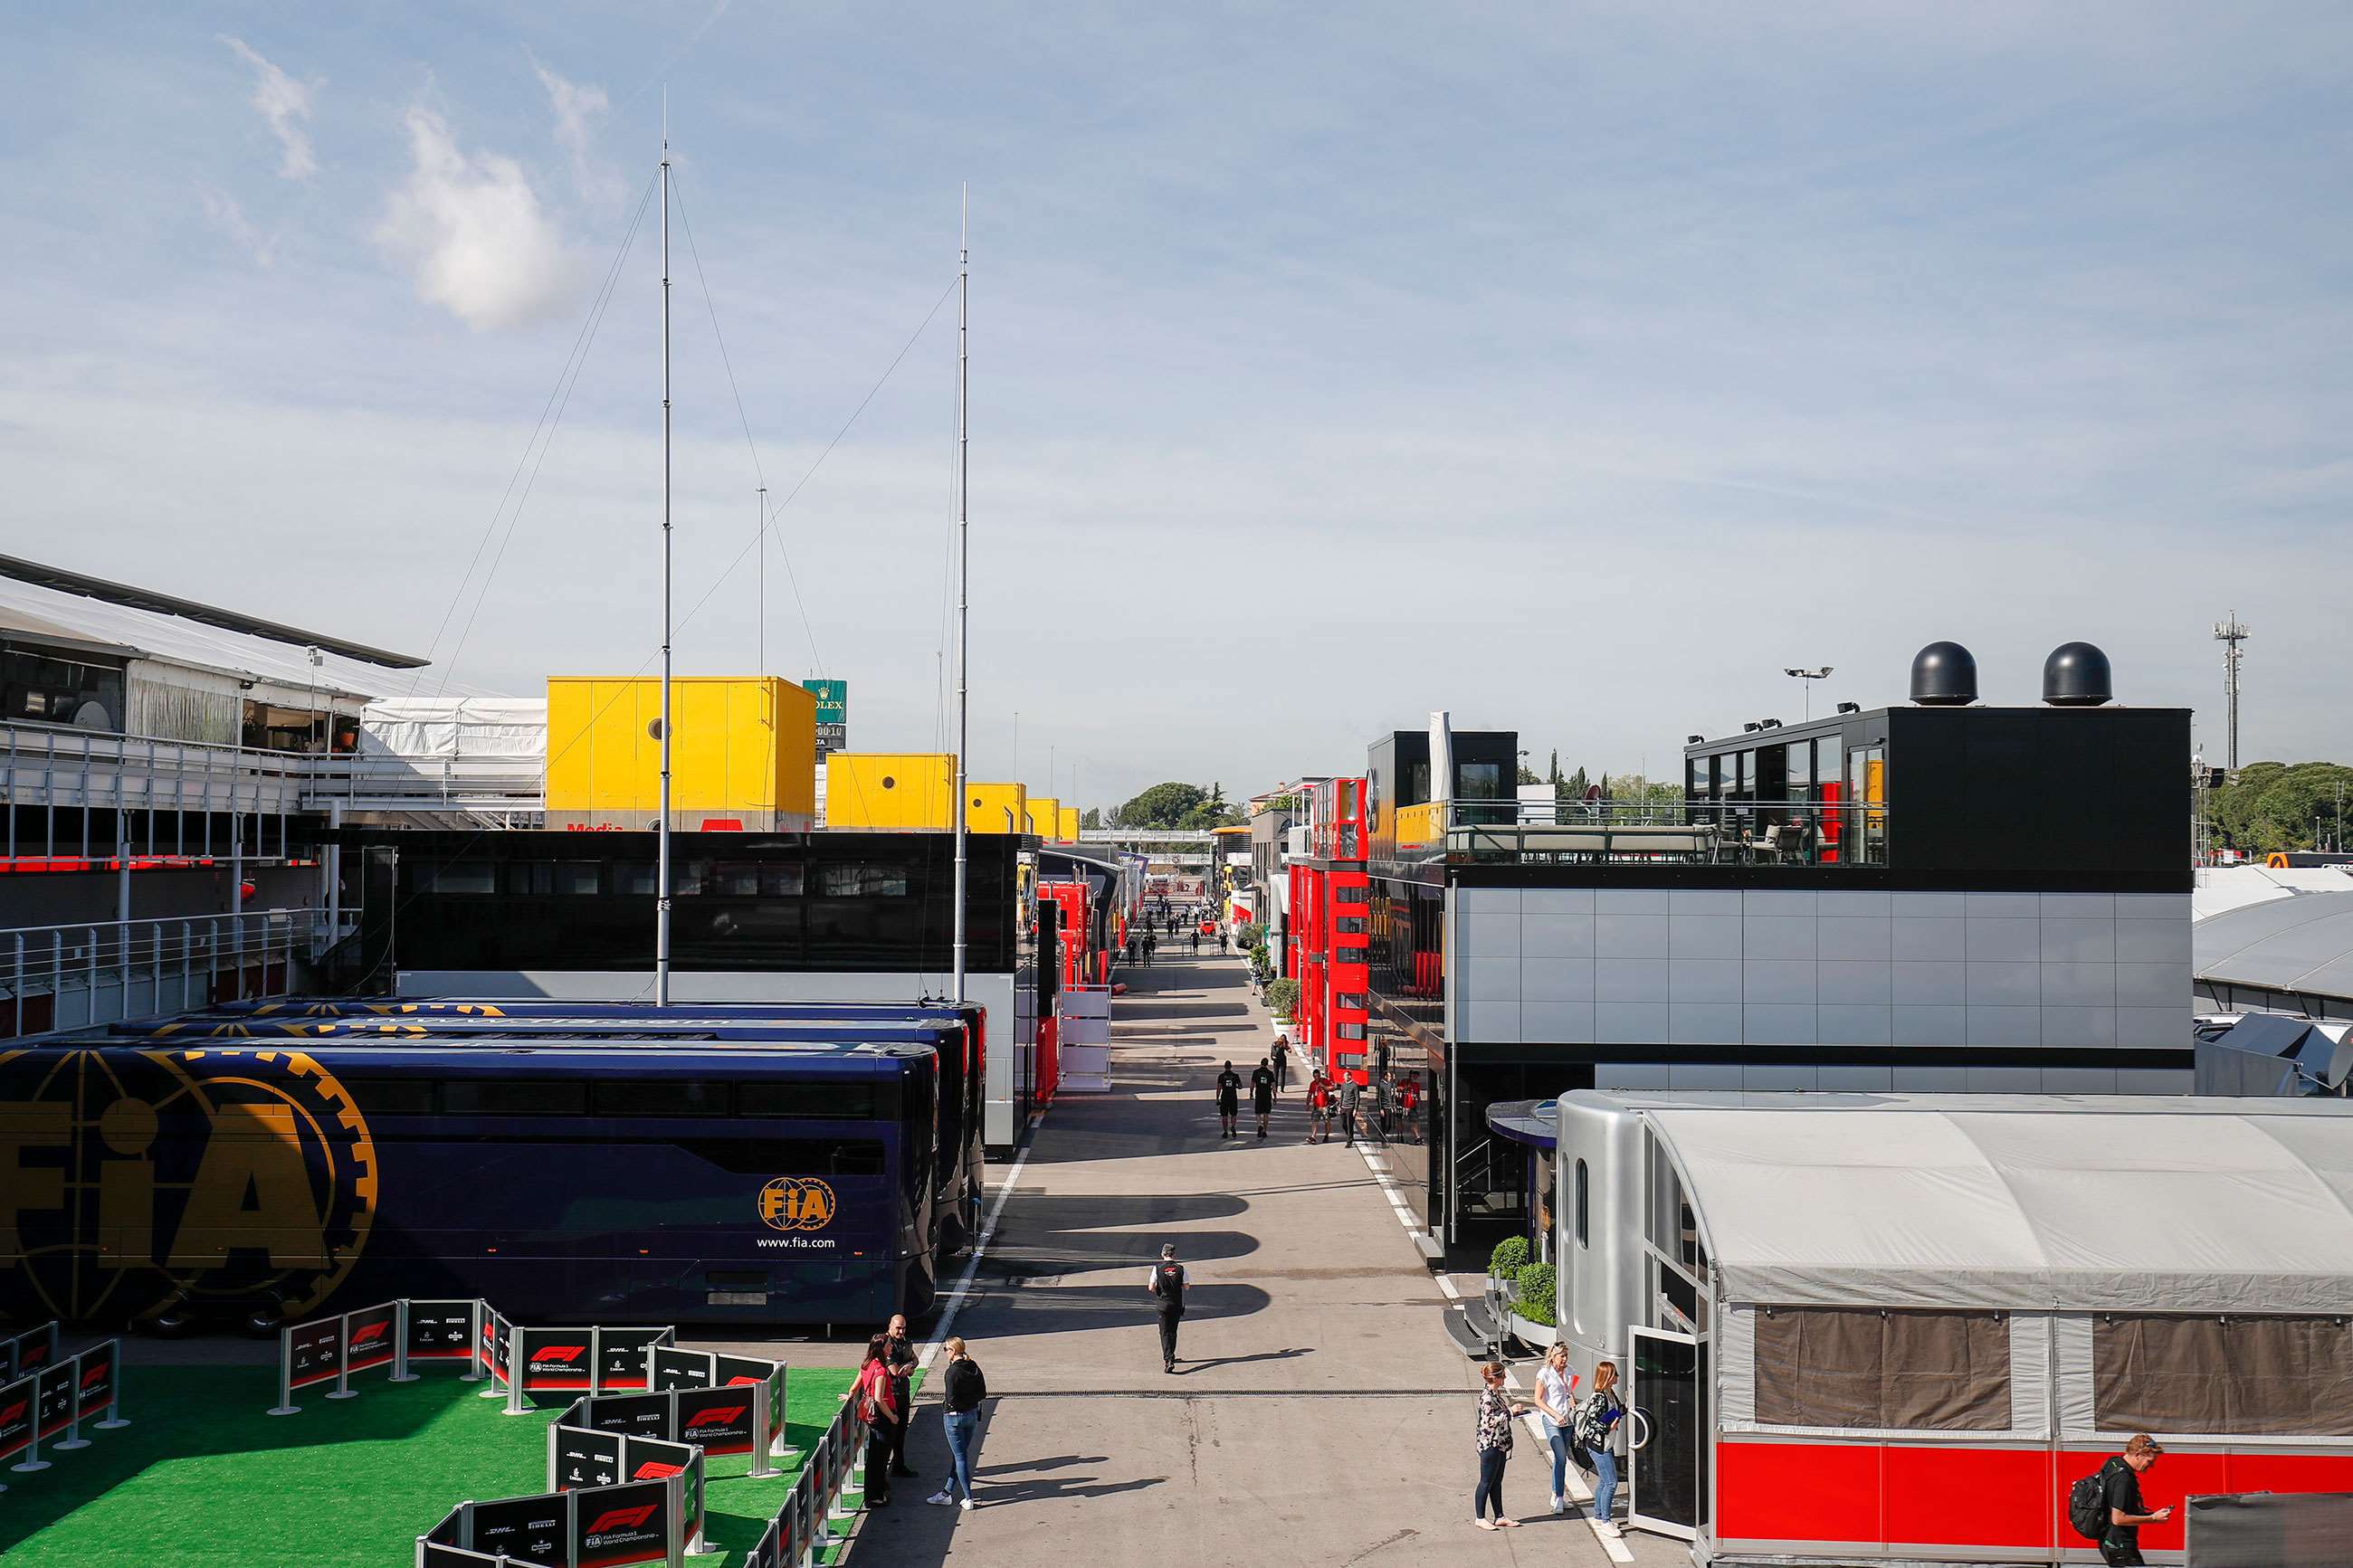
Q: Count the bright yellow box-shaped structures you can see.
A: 5